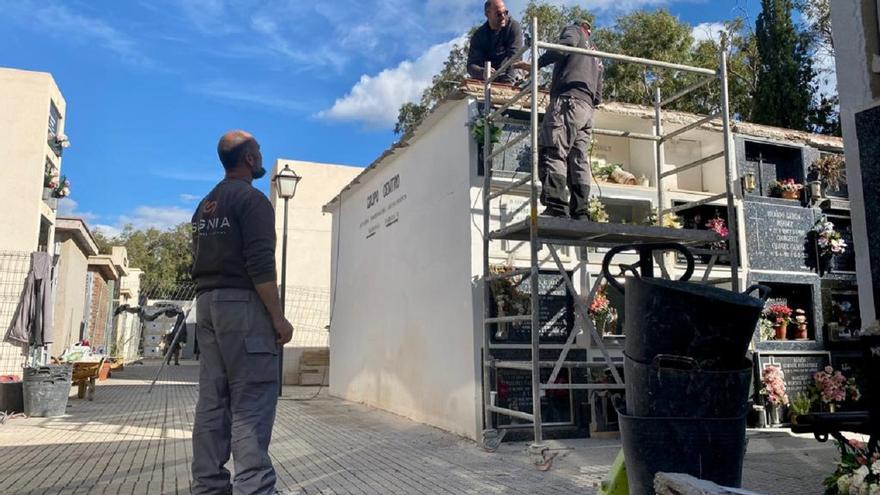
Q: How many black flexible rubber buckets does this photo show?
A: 3